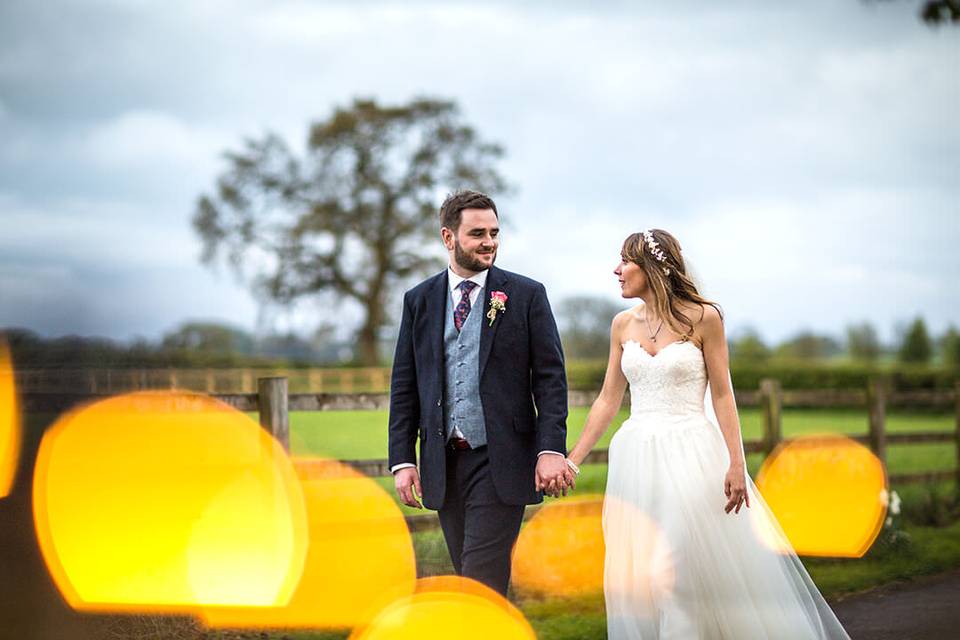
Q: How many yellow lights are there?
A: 6